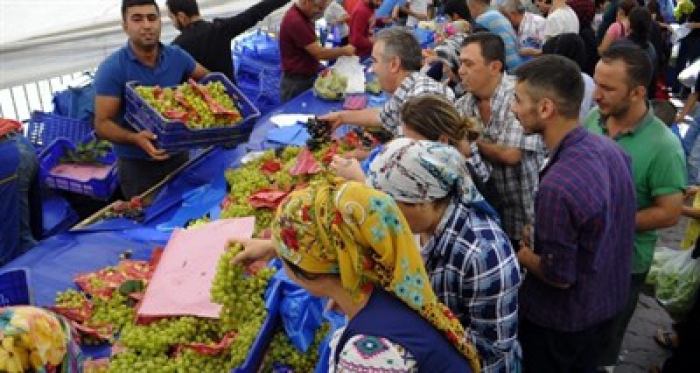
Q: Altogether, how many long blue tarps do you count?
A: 1